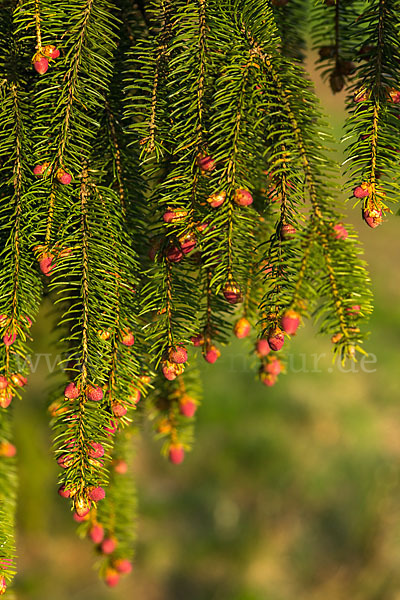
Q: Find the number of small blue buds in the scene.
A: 0